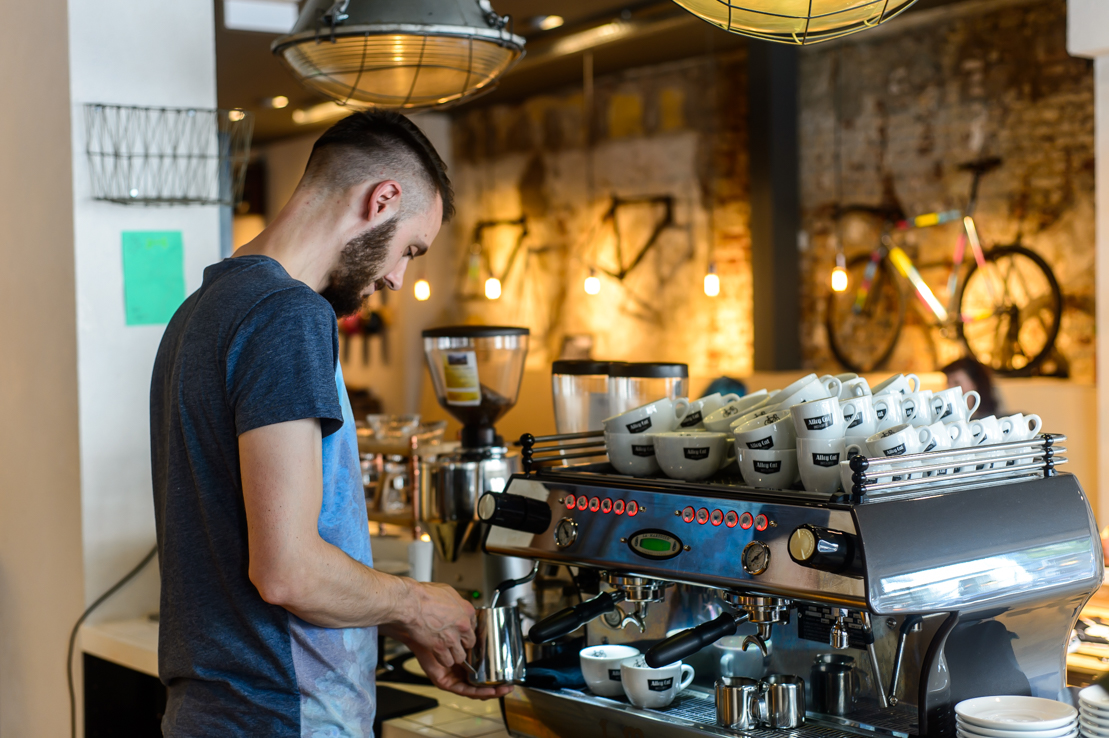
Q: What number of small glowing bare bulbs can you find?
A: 5